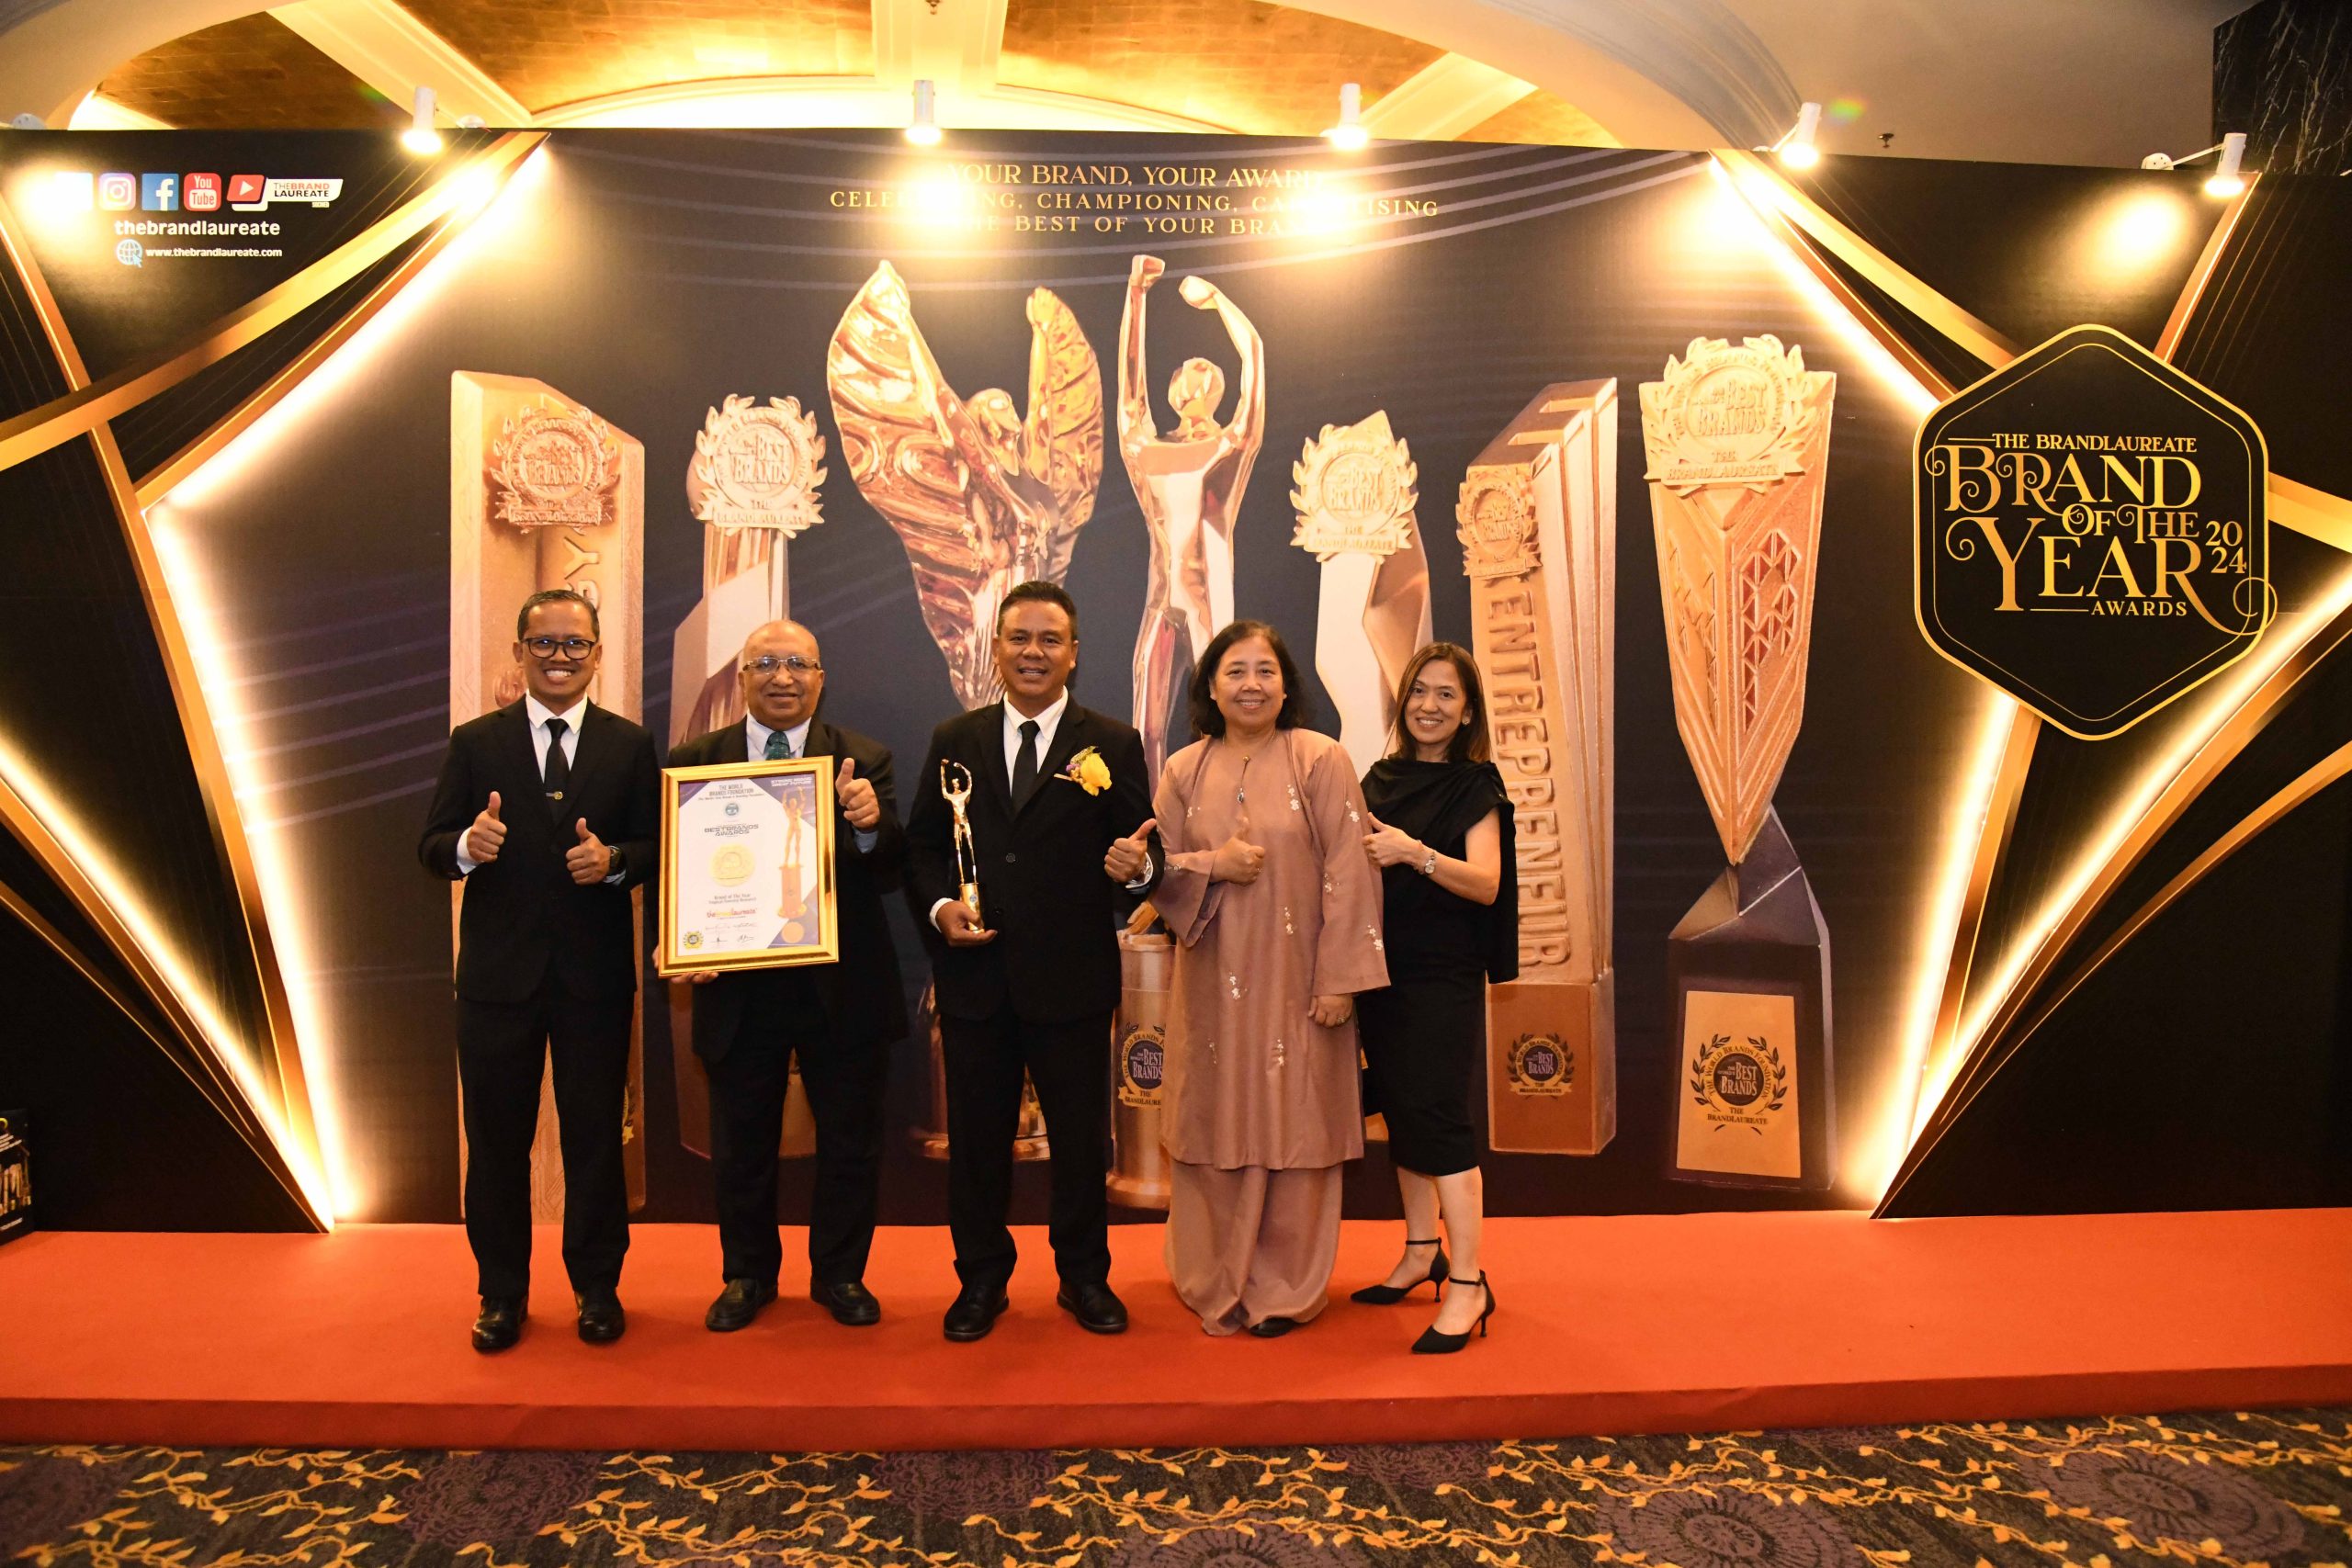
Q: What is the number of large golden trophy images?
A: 7